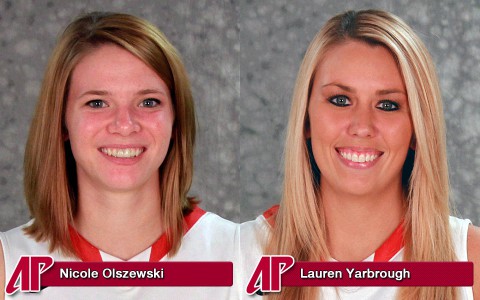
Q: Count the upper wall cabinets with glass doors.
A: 0